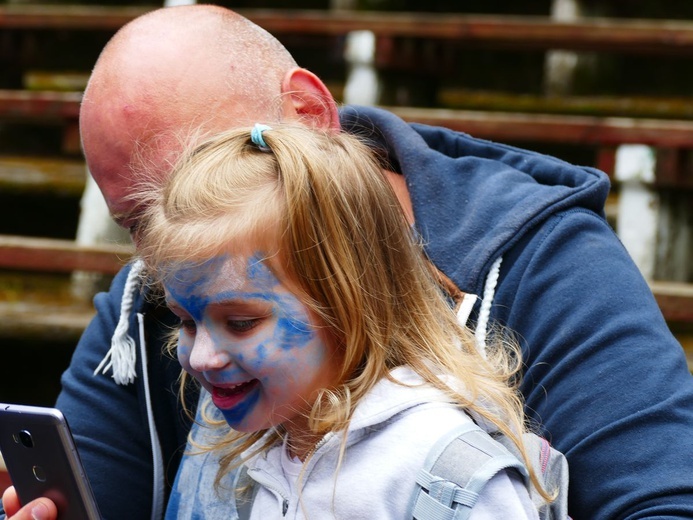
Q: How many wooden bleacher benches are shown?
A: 3